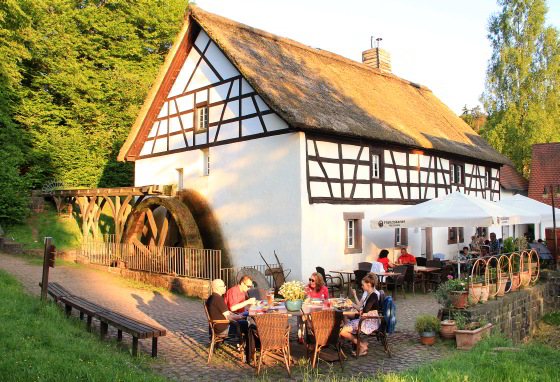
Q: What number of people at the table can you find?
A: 4